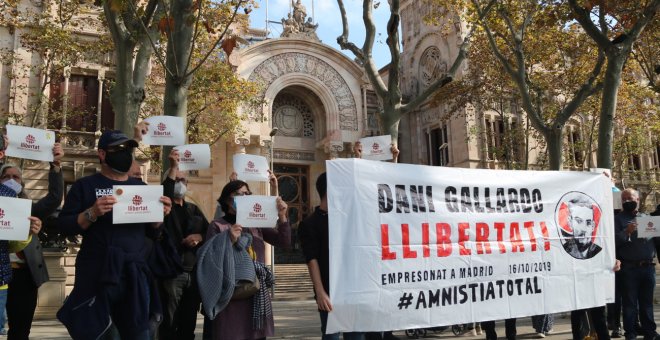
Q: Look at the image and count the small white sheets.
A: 9